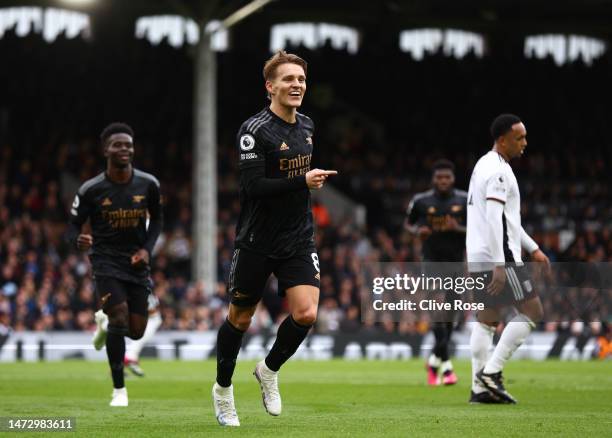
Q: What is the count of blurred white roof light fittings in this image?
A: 5